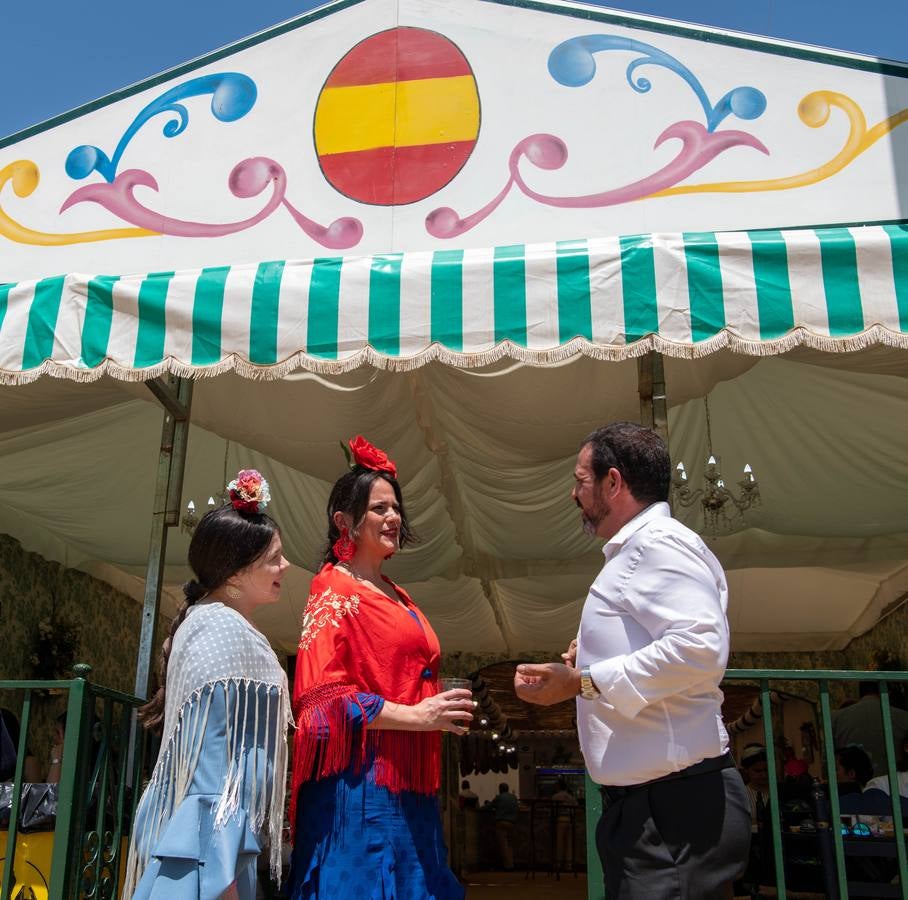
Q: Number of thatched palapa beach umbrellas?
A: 0